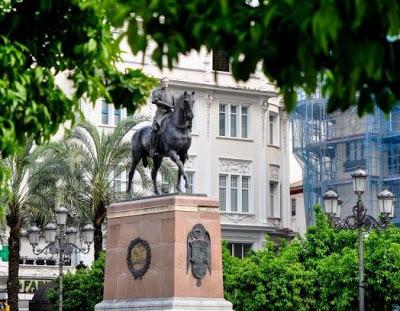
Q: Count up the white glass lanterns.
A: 10